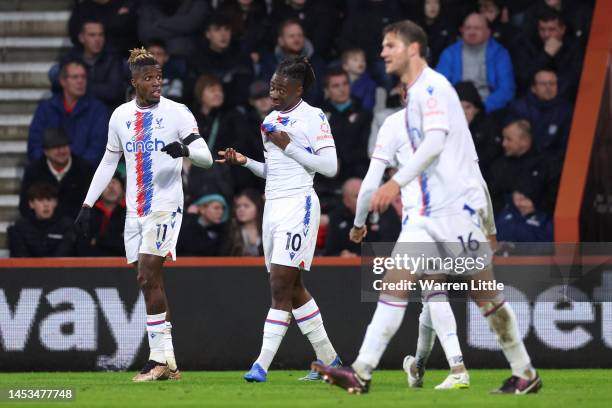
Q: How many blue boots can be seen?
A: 2